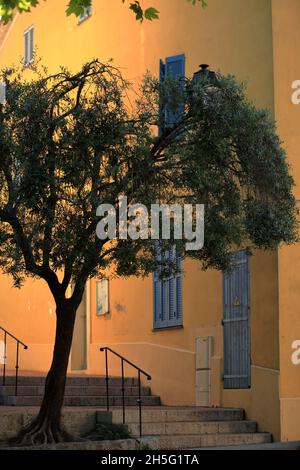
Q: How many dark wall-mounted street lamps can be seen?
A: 1